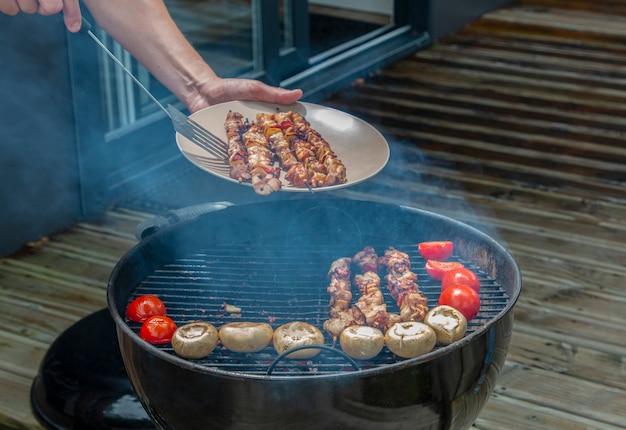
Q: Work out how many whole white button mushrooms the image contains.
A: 6